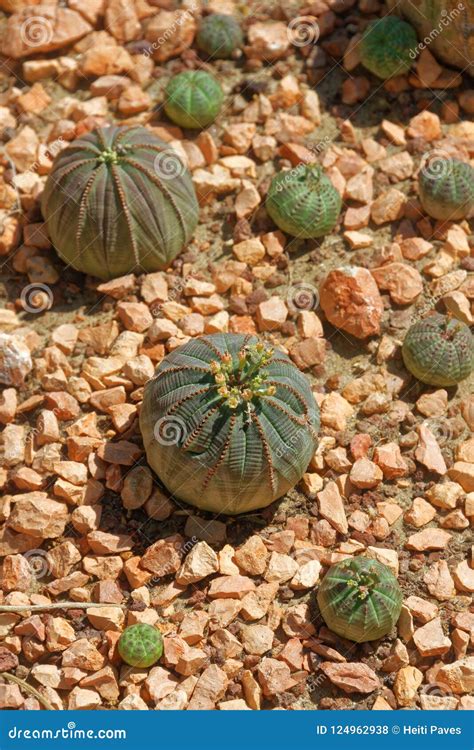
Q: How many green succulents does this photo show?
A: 10